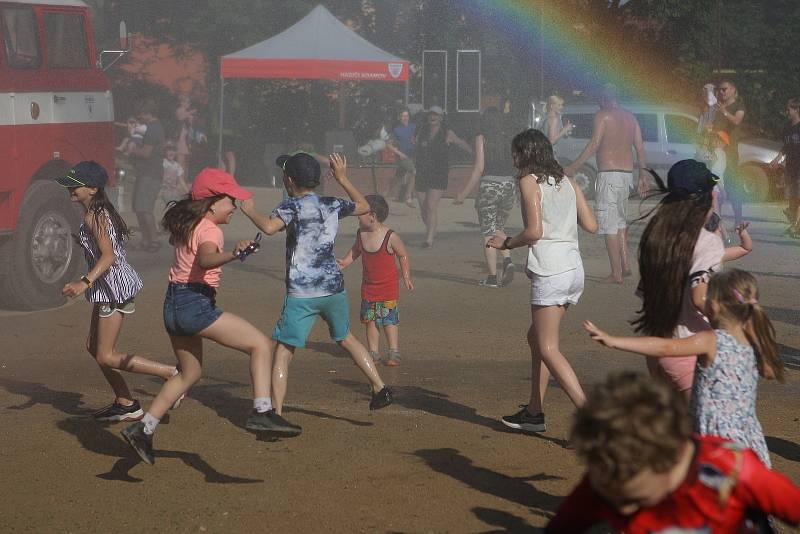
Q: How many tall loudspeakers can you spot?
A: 2